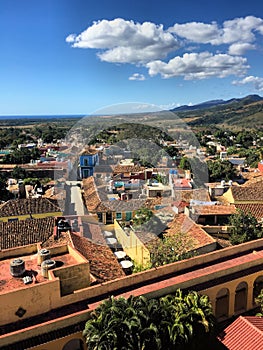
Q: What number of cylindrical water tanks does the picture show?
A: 3